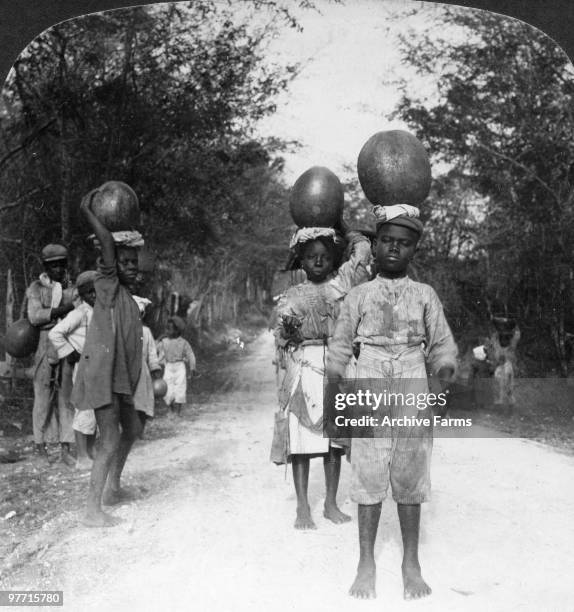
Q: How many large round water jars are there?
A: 4